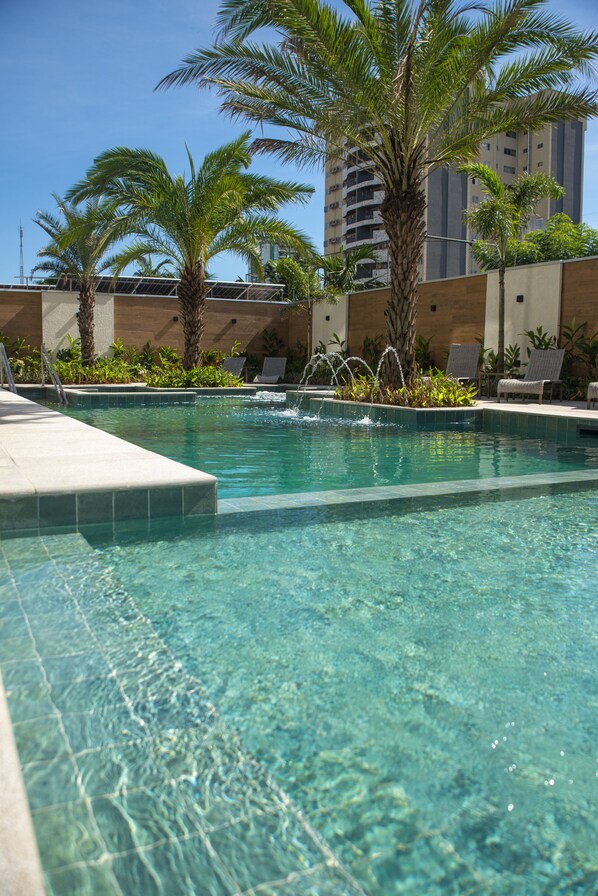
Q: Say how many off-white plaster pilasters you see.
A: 3